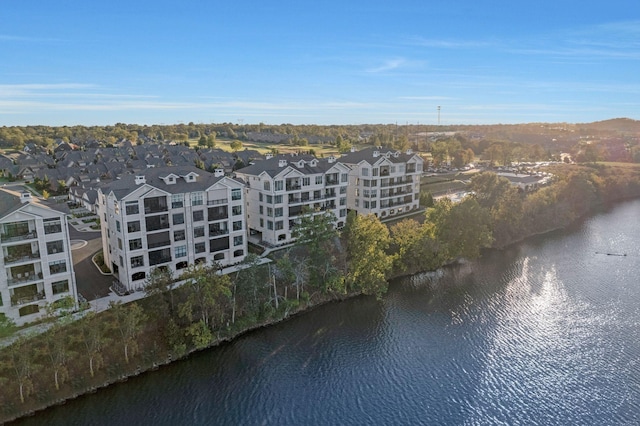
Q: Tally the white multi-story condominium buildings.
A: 4